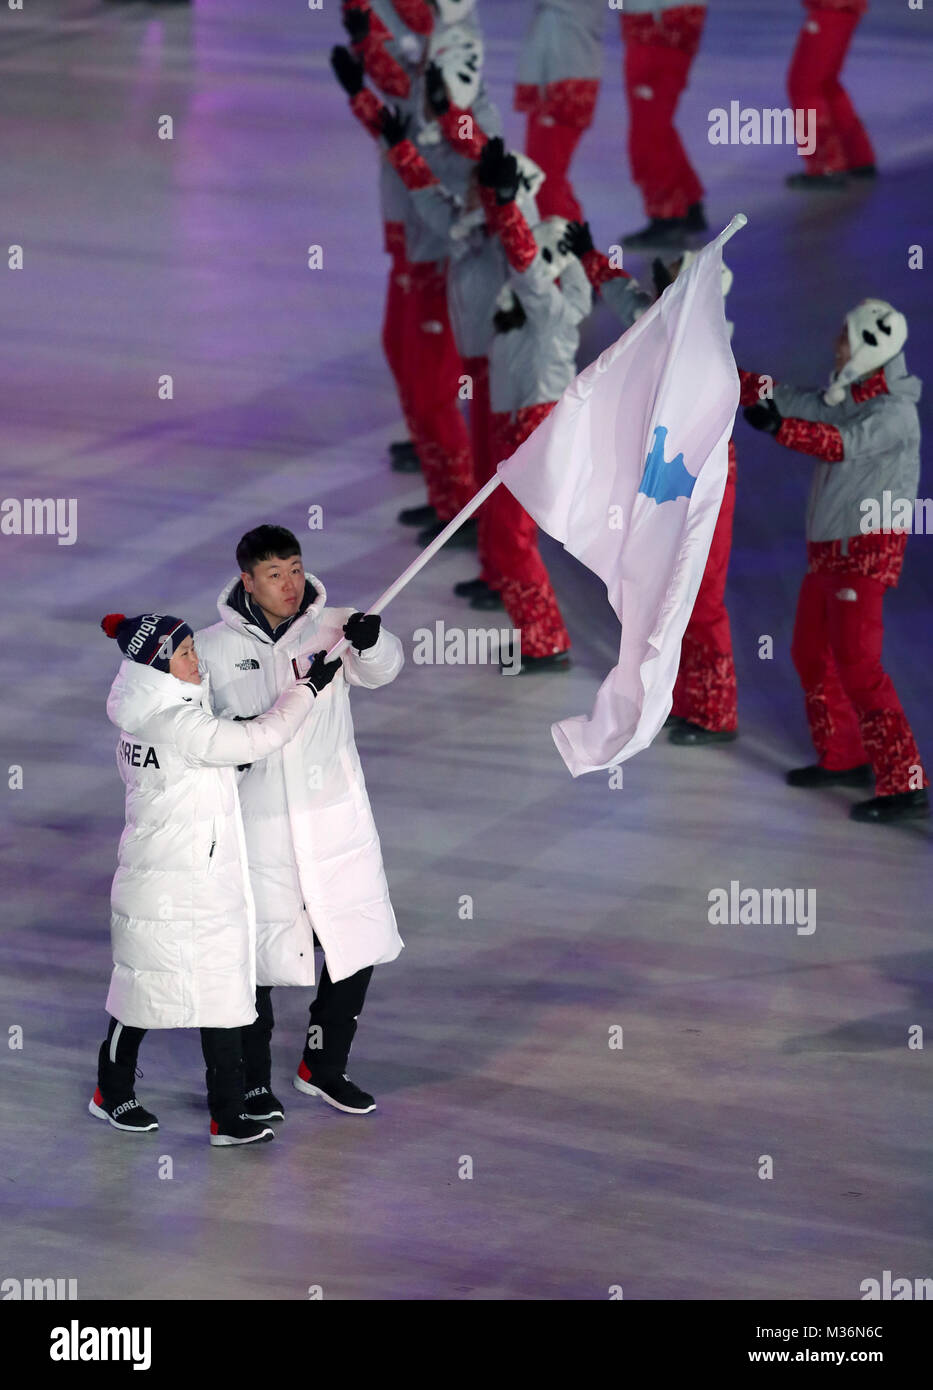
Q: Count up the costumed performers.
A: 9